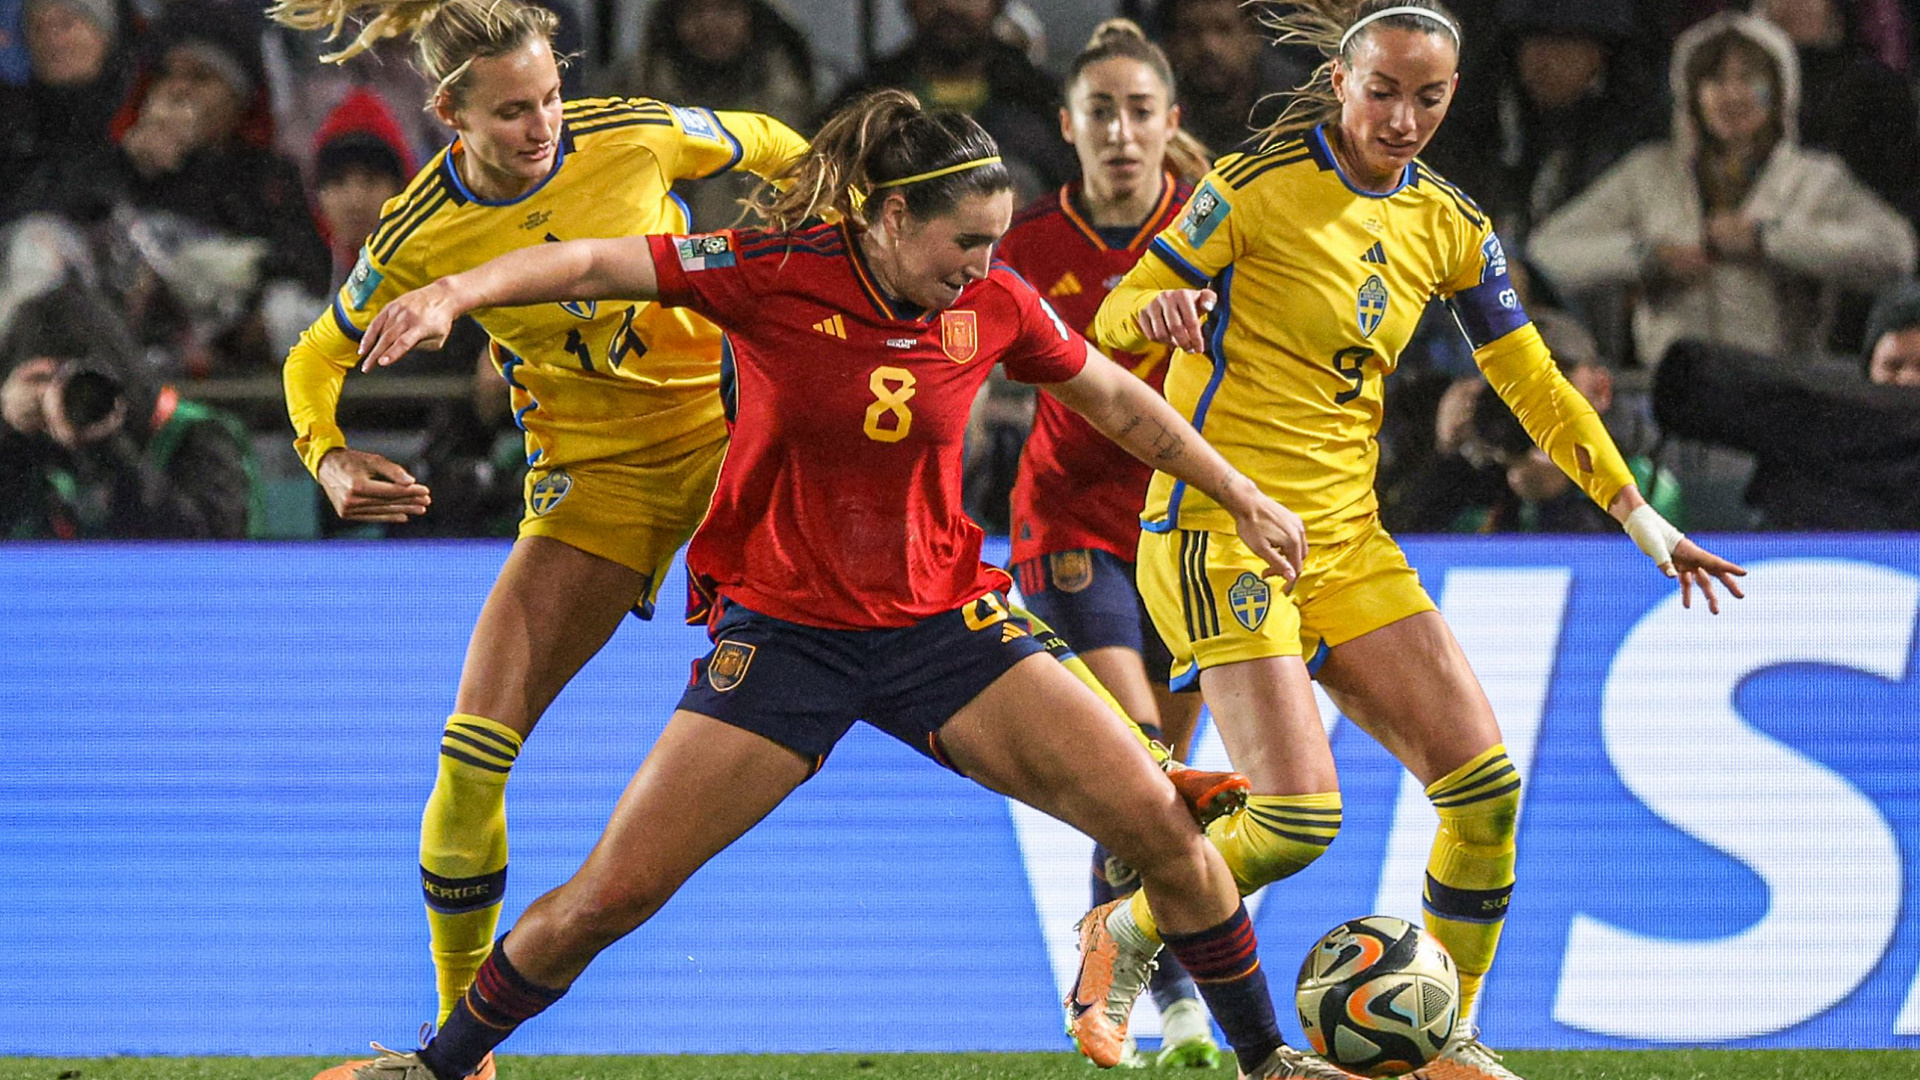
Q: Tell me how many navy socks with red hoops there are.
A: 2